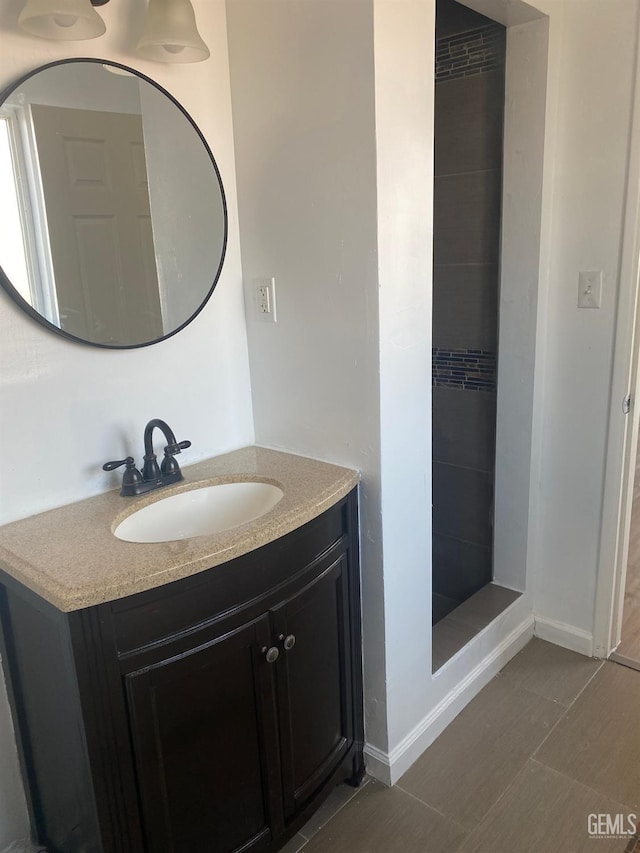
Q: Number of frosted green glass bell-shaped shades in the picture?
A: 2